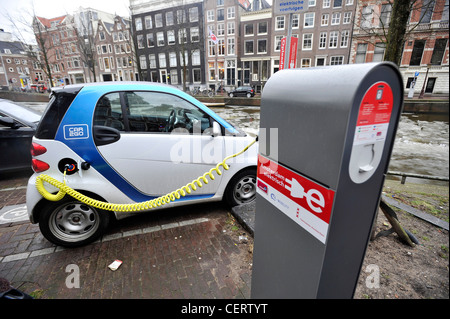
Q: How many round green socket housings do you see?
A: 0